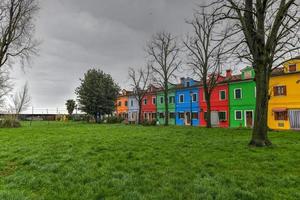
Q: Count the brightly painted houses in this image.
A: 8